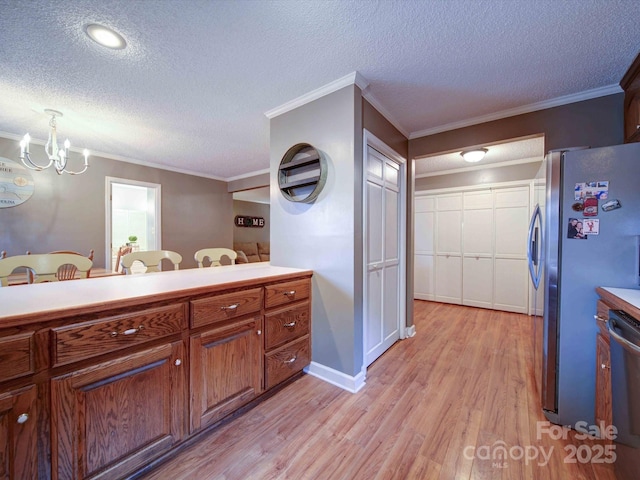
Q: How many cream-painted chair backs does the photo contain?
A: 3